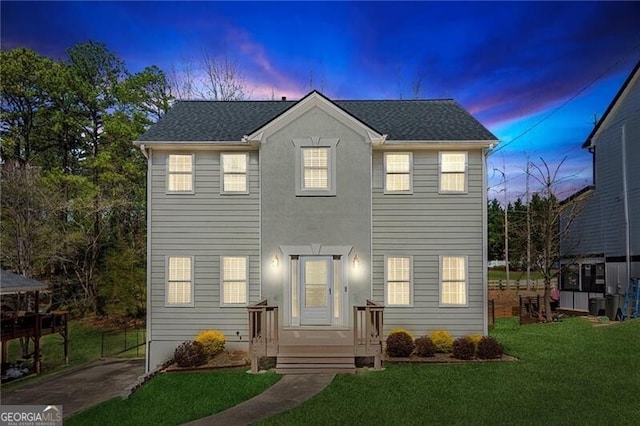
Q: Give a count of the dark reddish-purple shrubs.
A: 5